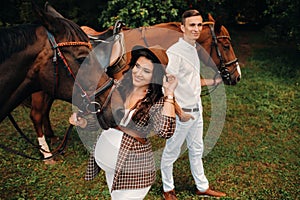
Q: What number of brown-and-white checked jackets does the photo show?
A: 1